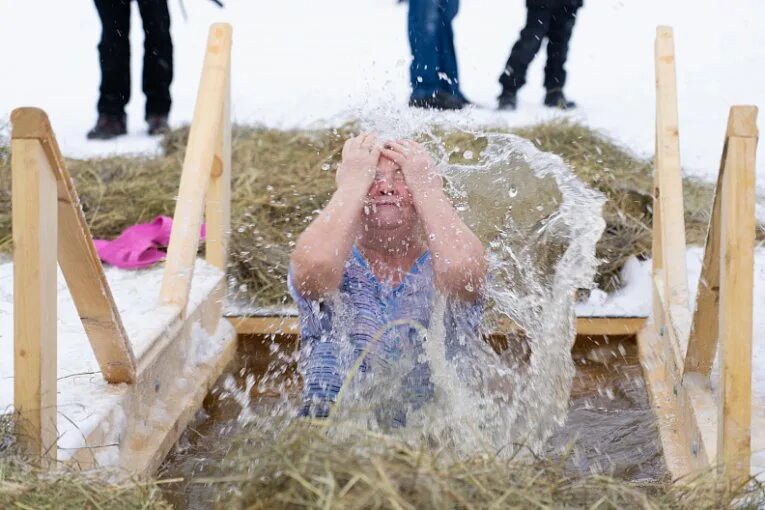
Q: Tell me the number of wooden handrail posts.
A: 4